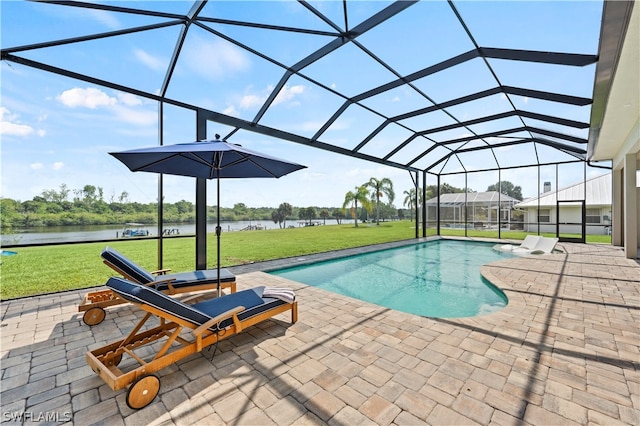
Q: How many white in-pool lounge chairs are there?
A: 2